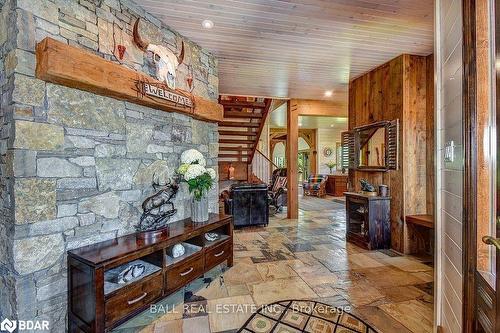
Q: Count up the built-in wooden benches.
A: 1